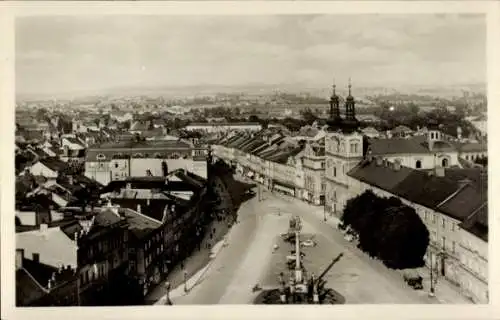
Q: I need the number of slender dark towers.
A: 2